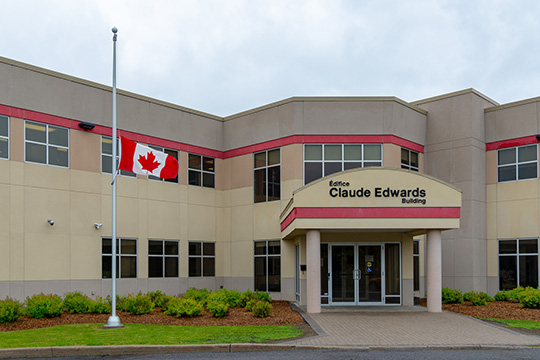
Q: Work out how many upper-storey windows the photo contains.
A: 9